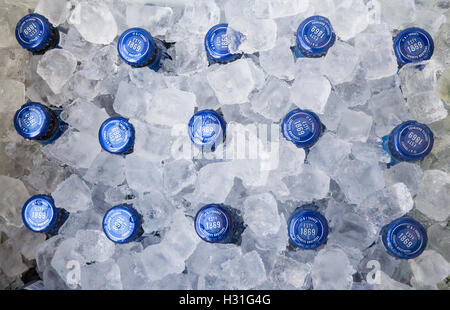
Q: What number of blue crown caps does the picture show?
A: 15